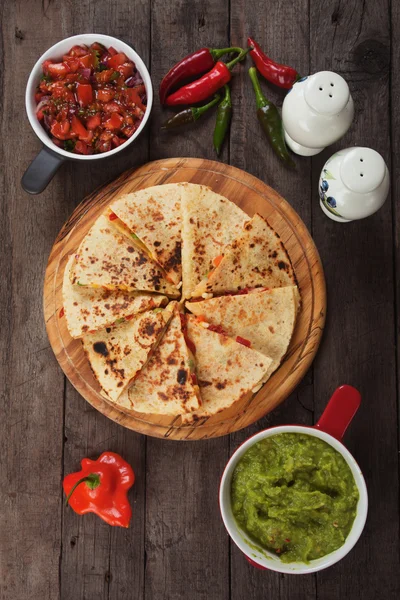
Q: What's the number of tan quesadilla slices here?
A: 9